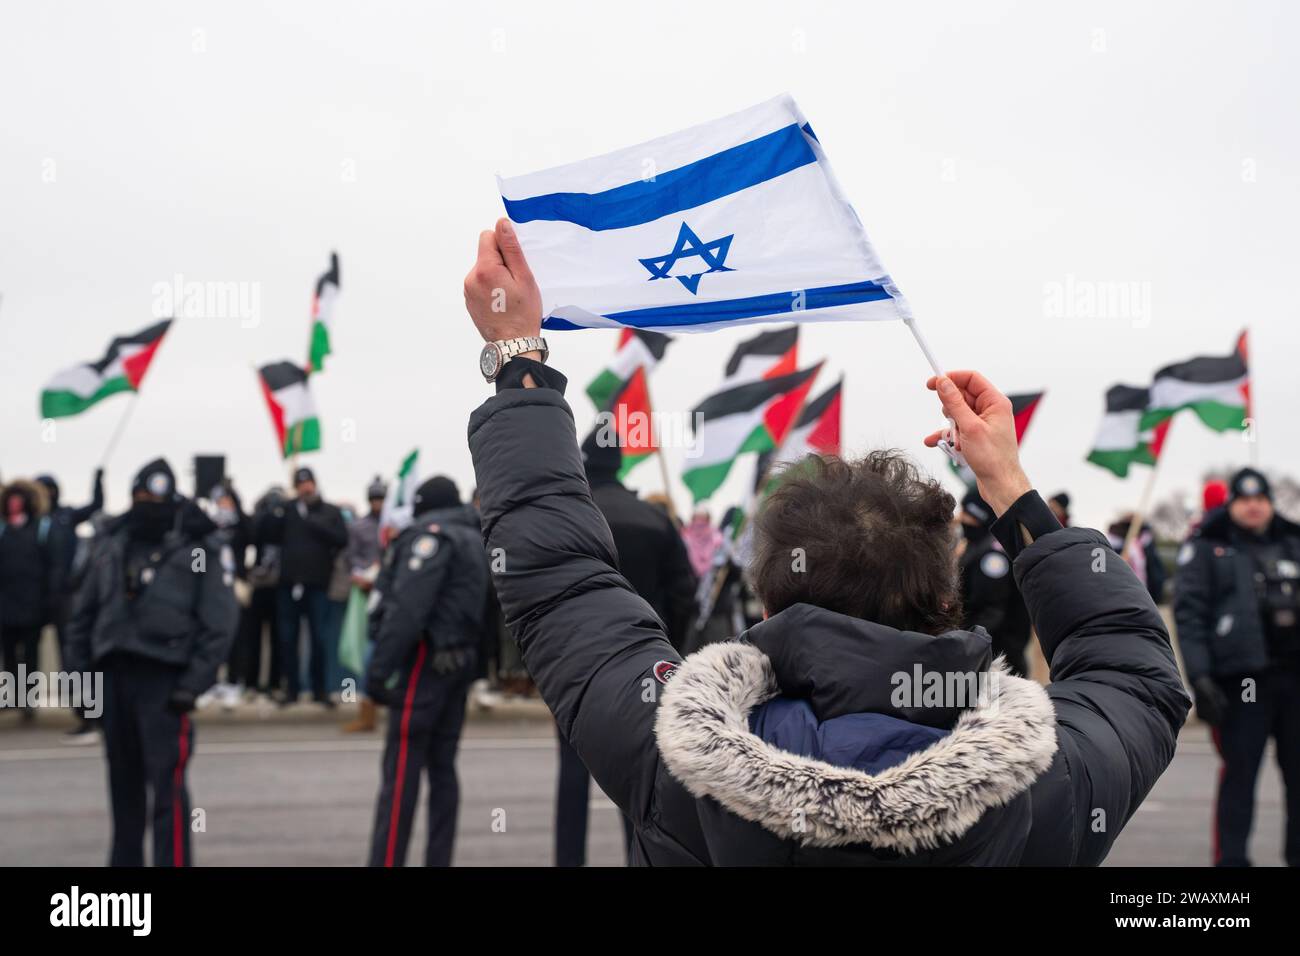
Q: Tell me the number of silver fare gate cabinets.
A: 0